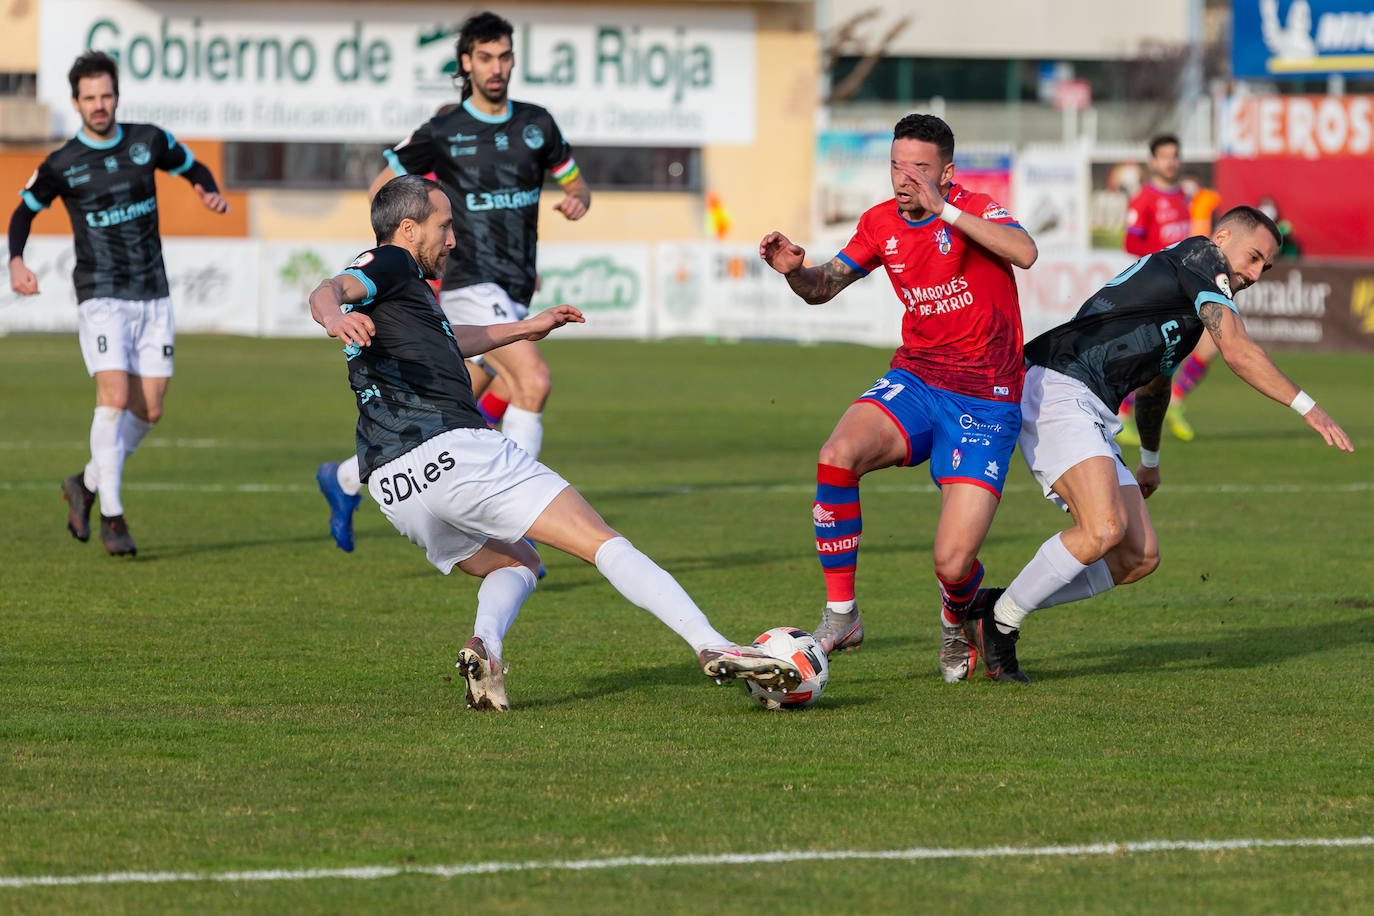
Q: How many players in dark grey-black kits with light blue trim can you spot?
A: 4